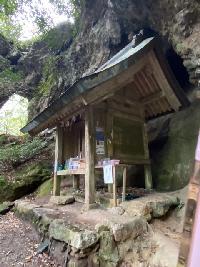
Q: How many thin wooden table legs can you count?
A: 2